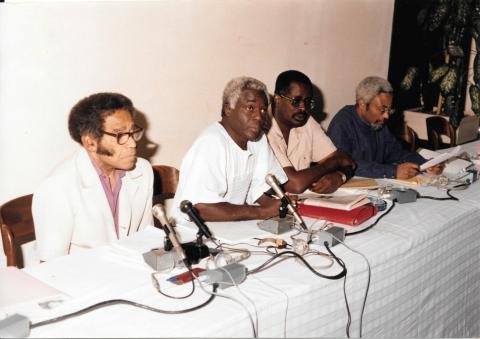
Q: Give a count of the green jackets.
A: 0